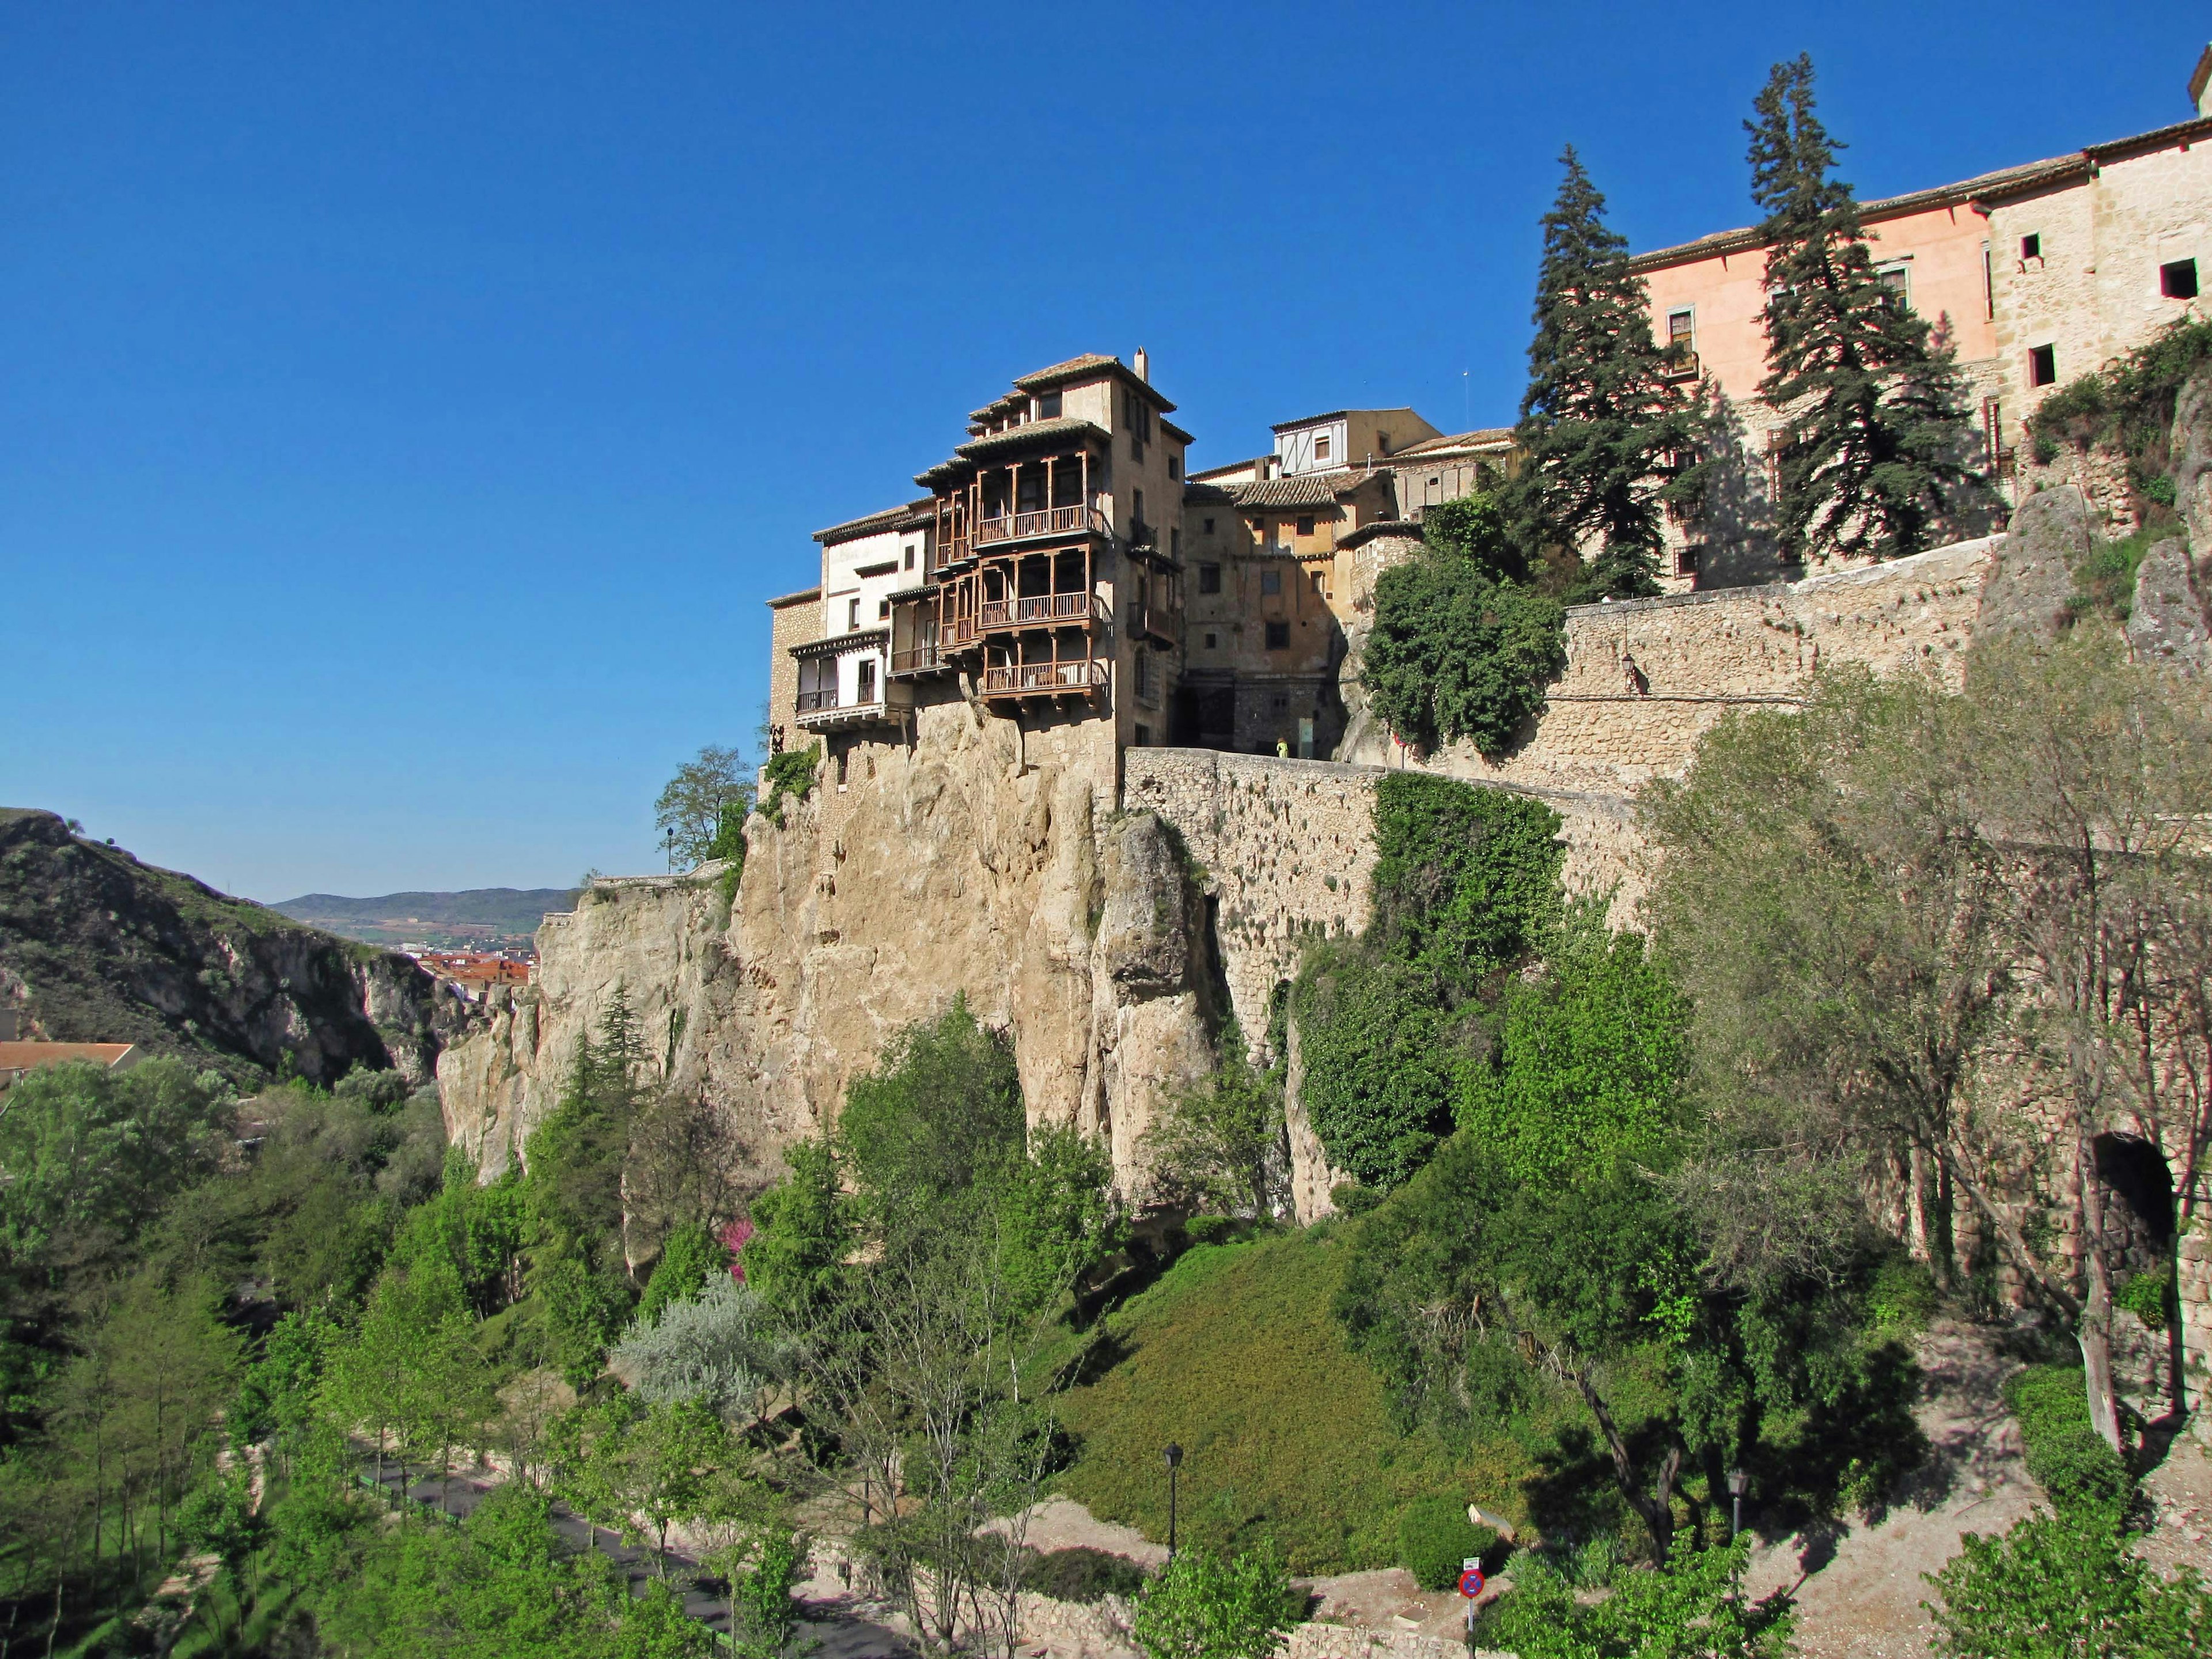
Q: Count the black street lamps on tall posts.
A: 3